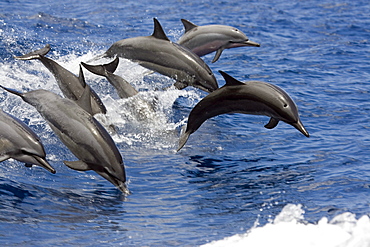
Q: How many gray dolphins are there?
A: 7